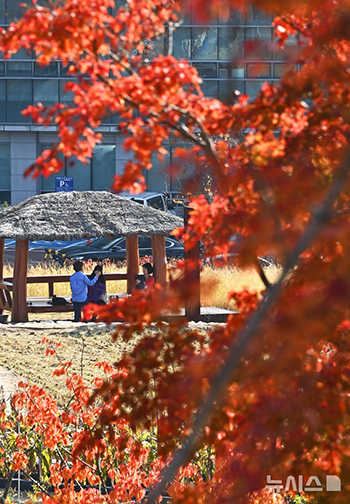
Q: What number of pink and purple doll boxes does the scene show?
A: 0